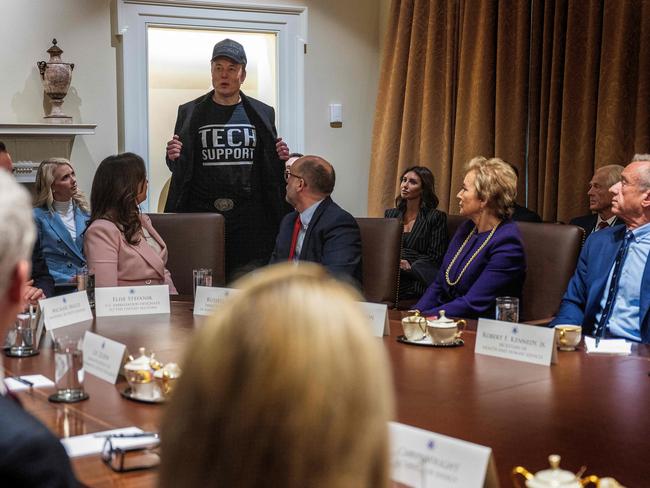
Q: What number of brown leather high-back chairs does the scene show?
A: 3